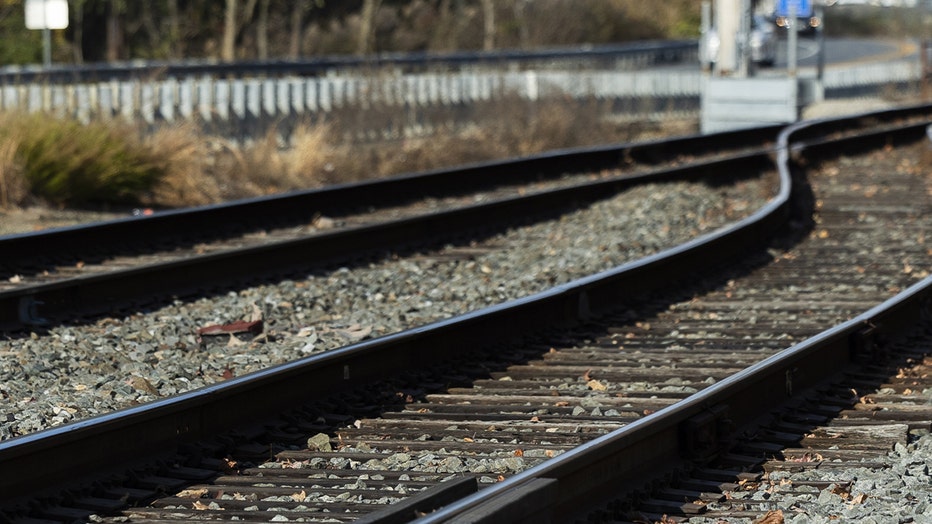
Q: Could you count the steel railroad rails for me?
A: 4